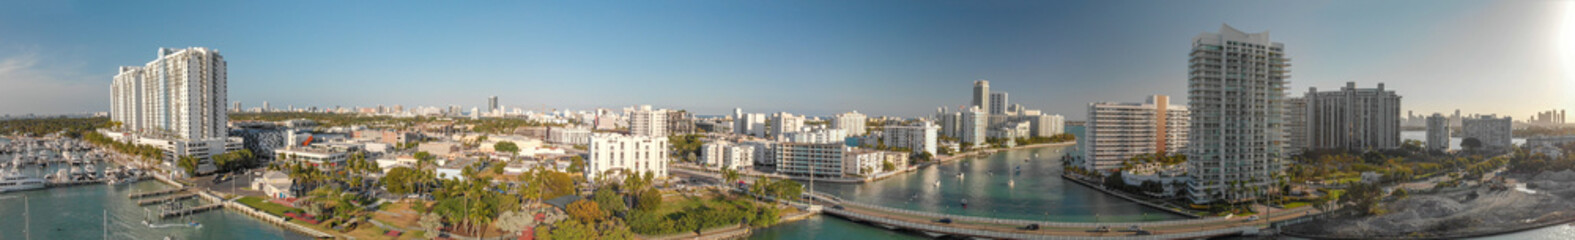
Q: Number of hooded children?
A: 0